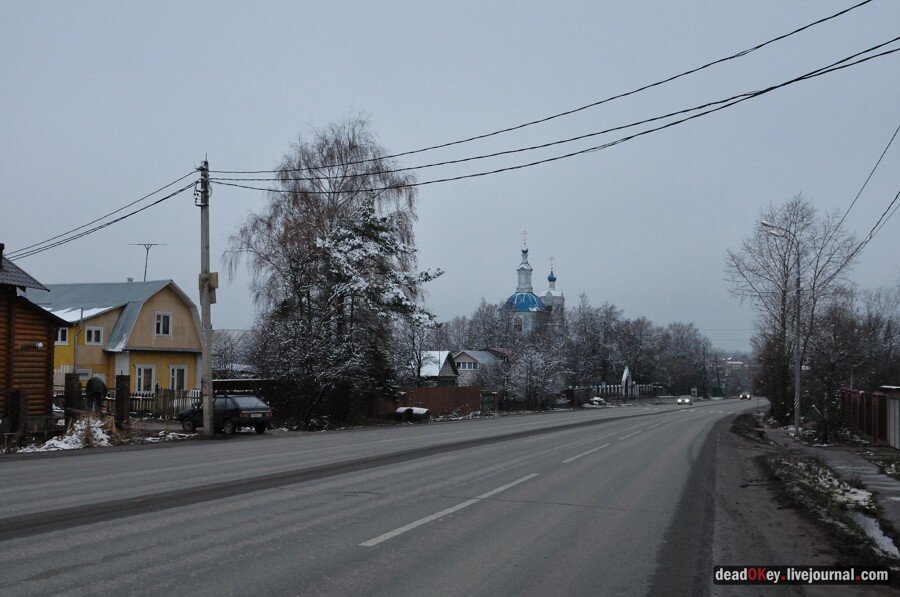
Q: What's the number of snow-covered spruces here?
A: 1